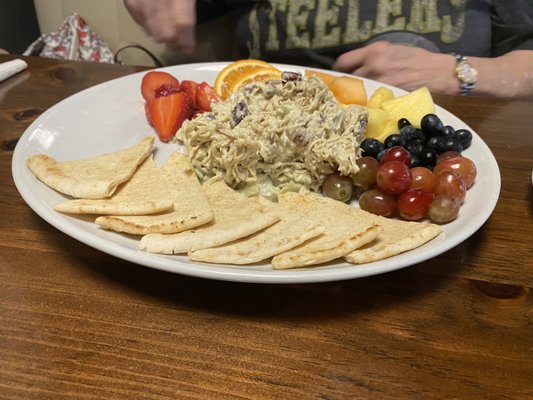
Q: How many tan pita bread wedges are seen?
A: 7